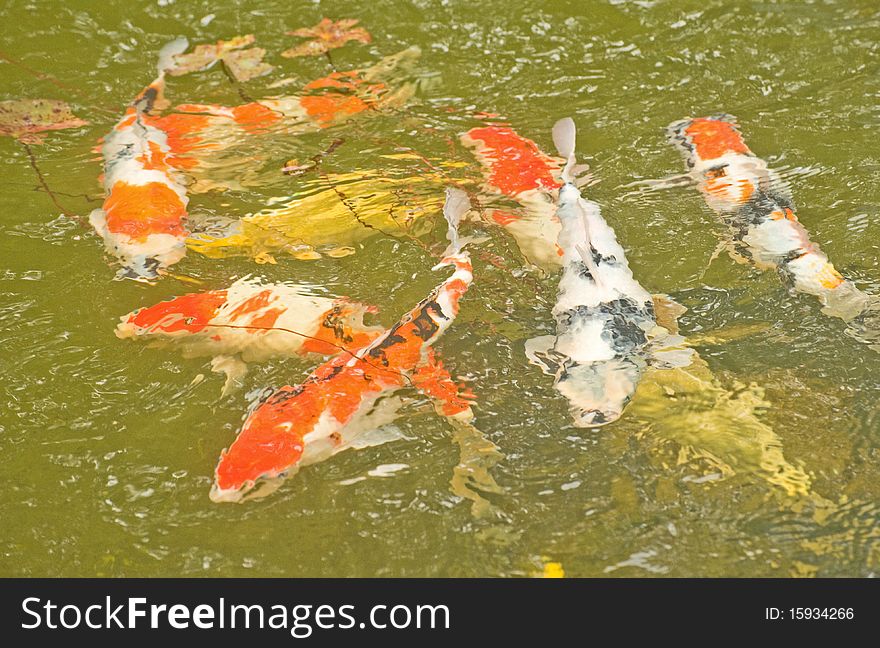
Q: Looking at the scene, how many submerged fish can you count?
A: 9